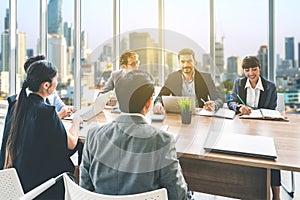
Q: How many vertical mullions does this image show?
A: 7